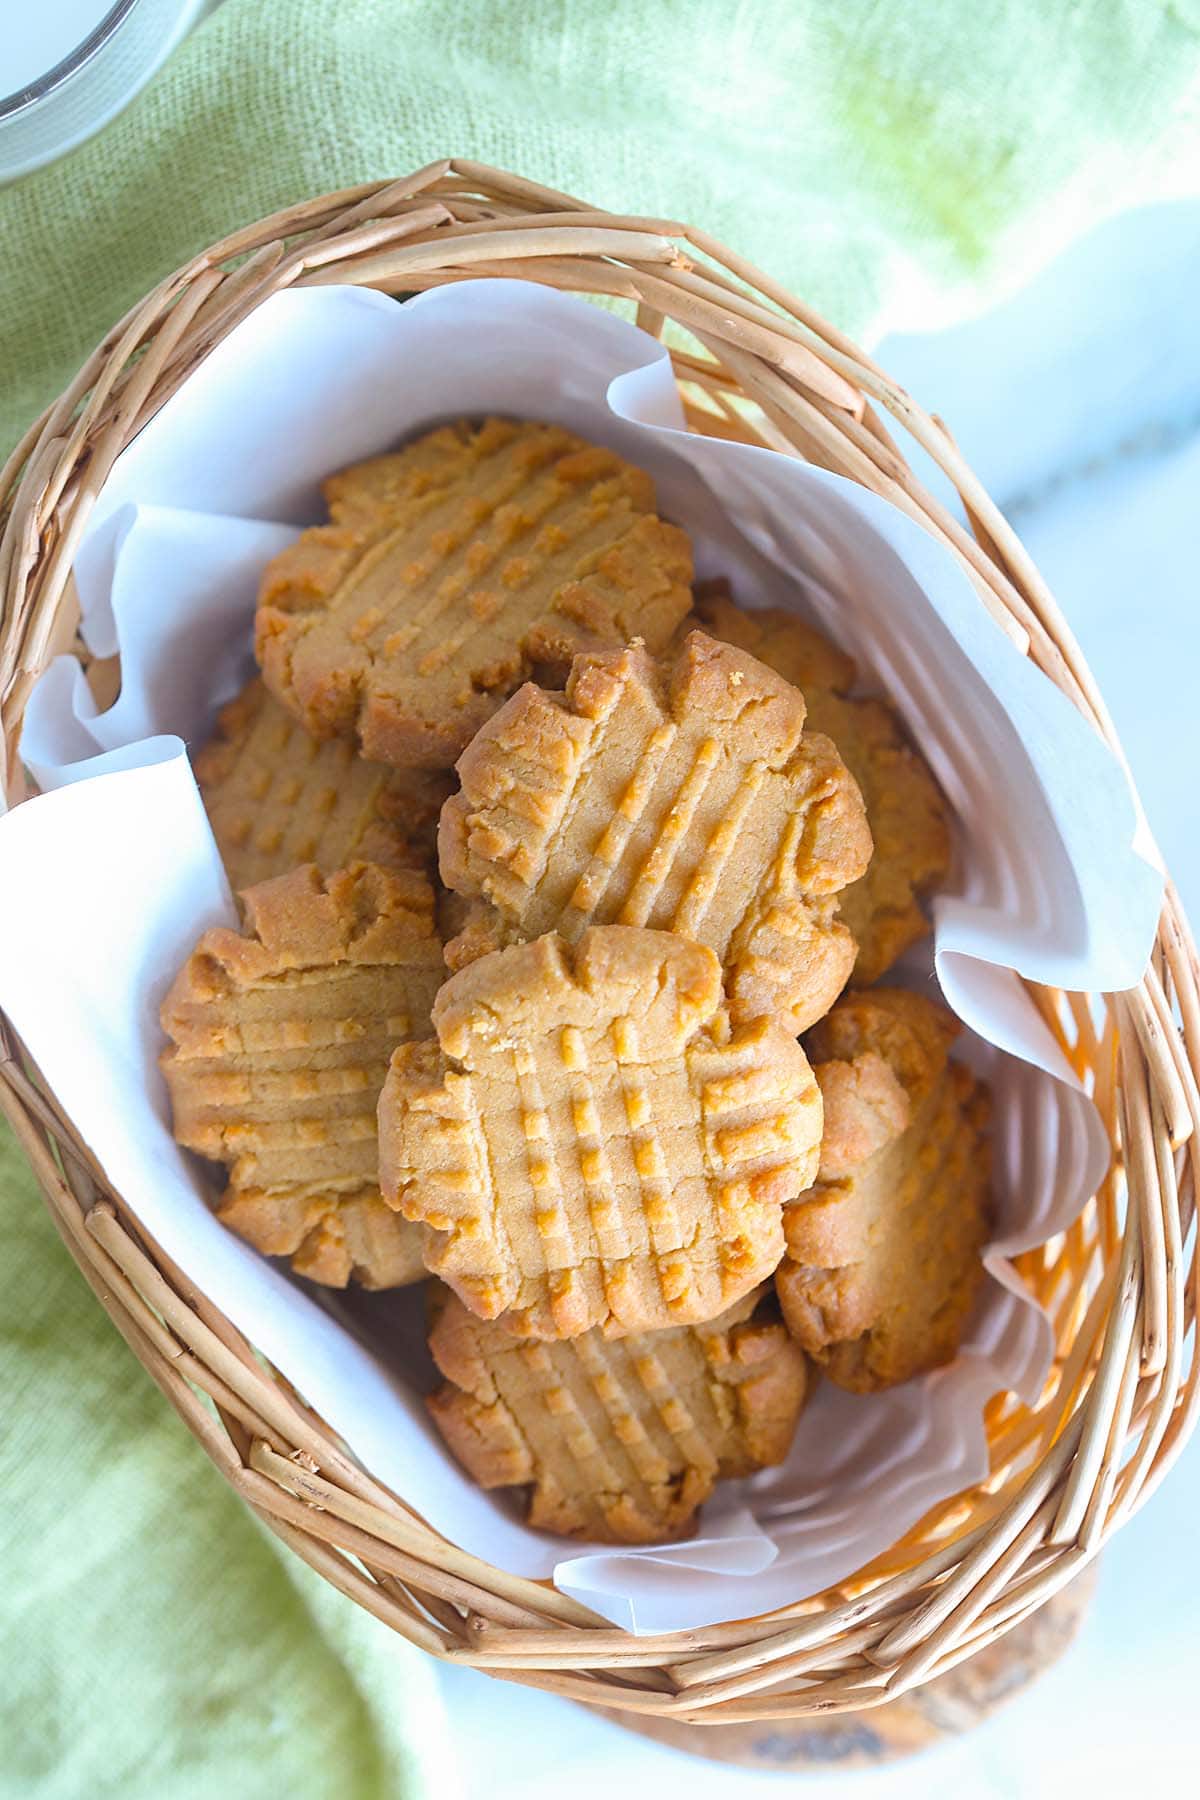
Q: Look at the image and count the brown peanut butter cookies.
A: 8